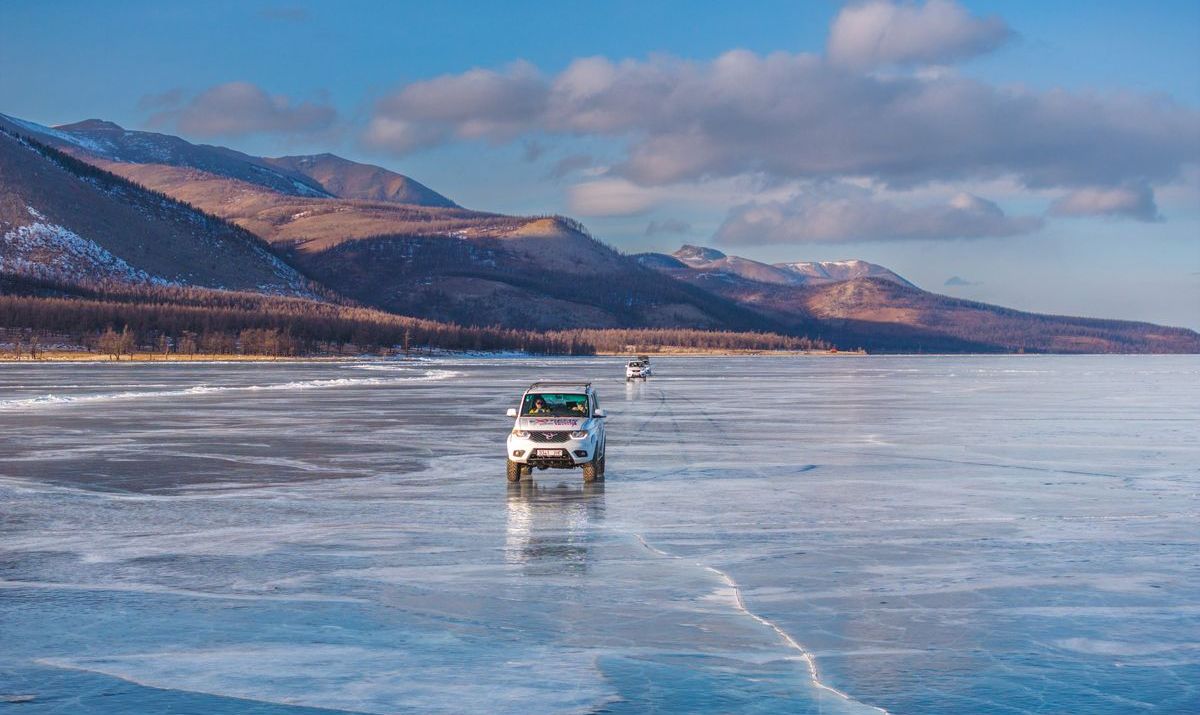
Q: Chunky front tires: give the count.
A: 2